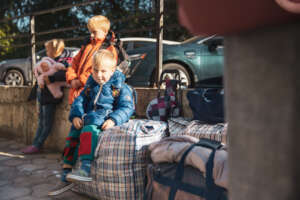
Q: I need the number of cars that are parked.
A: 2